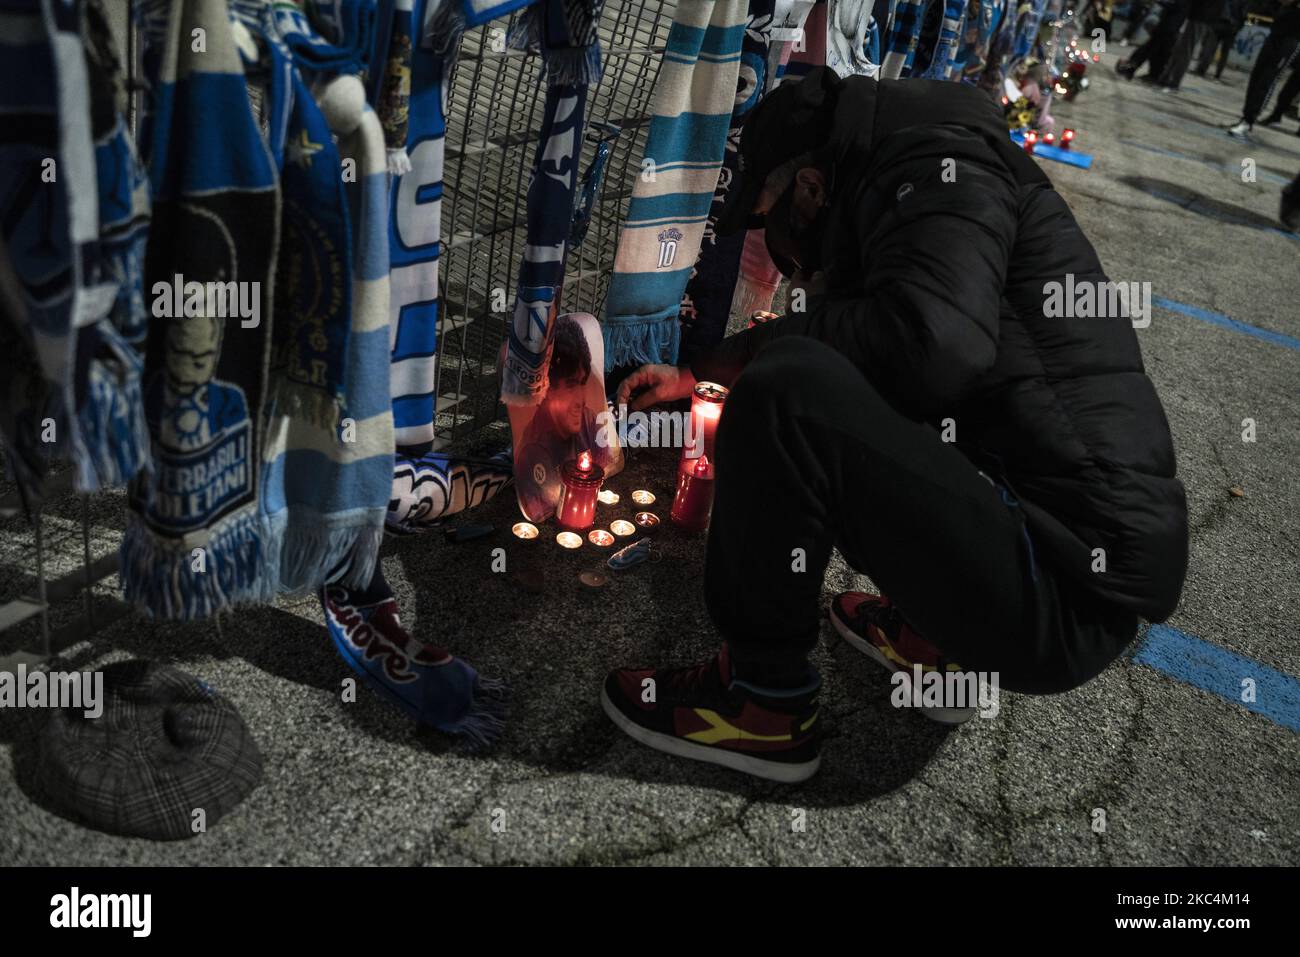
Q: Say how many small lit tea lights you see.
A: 7